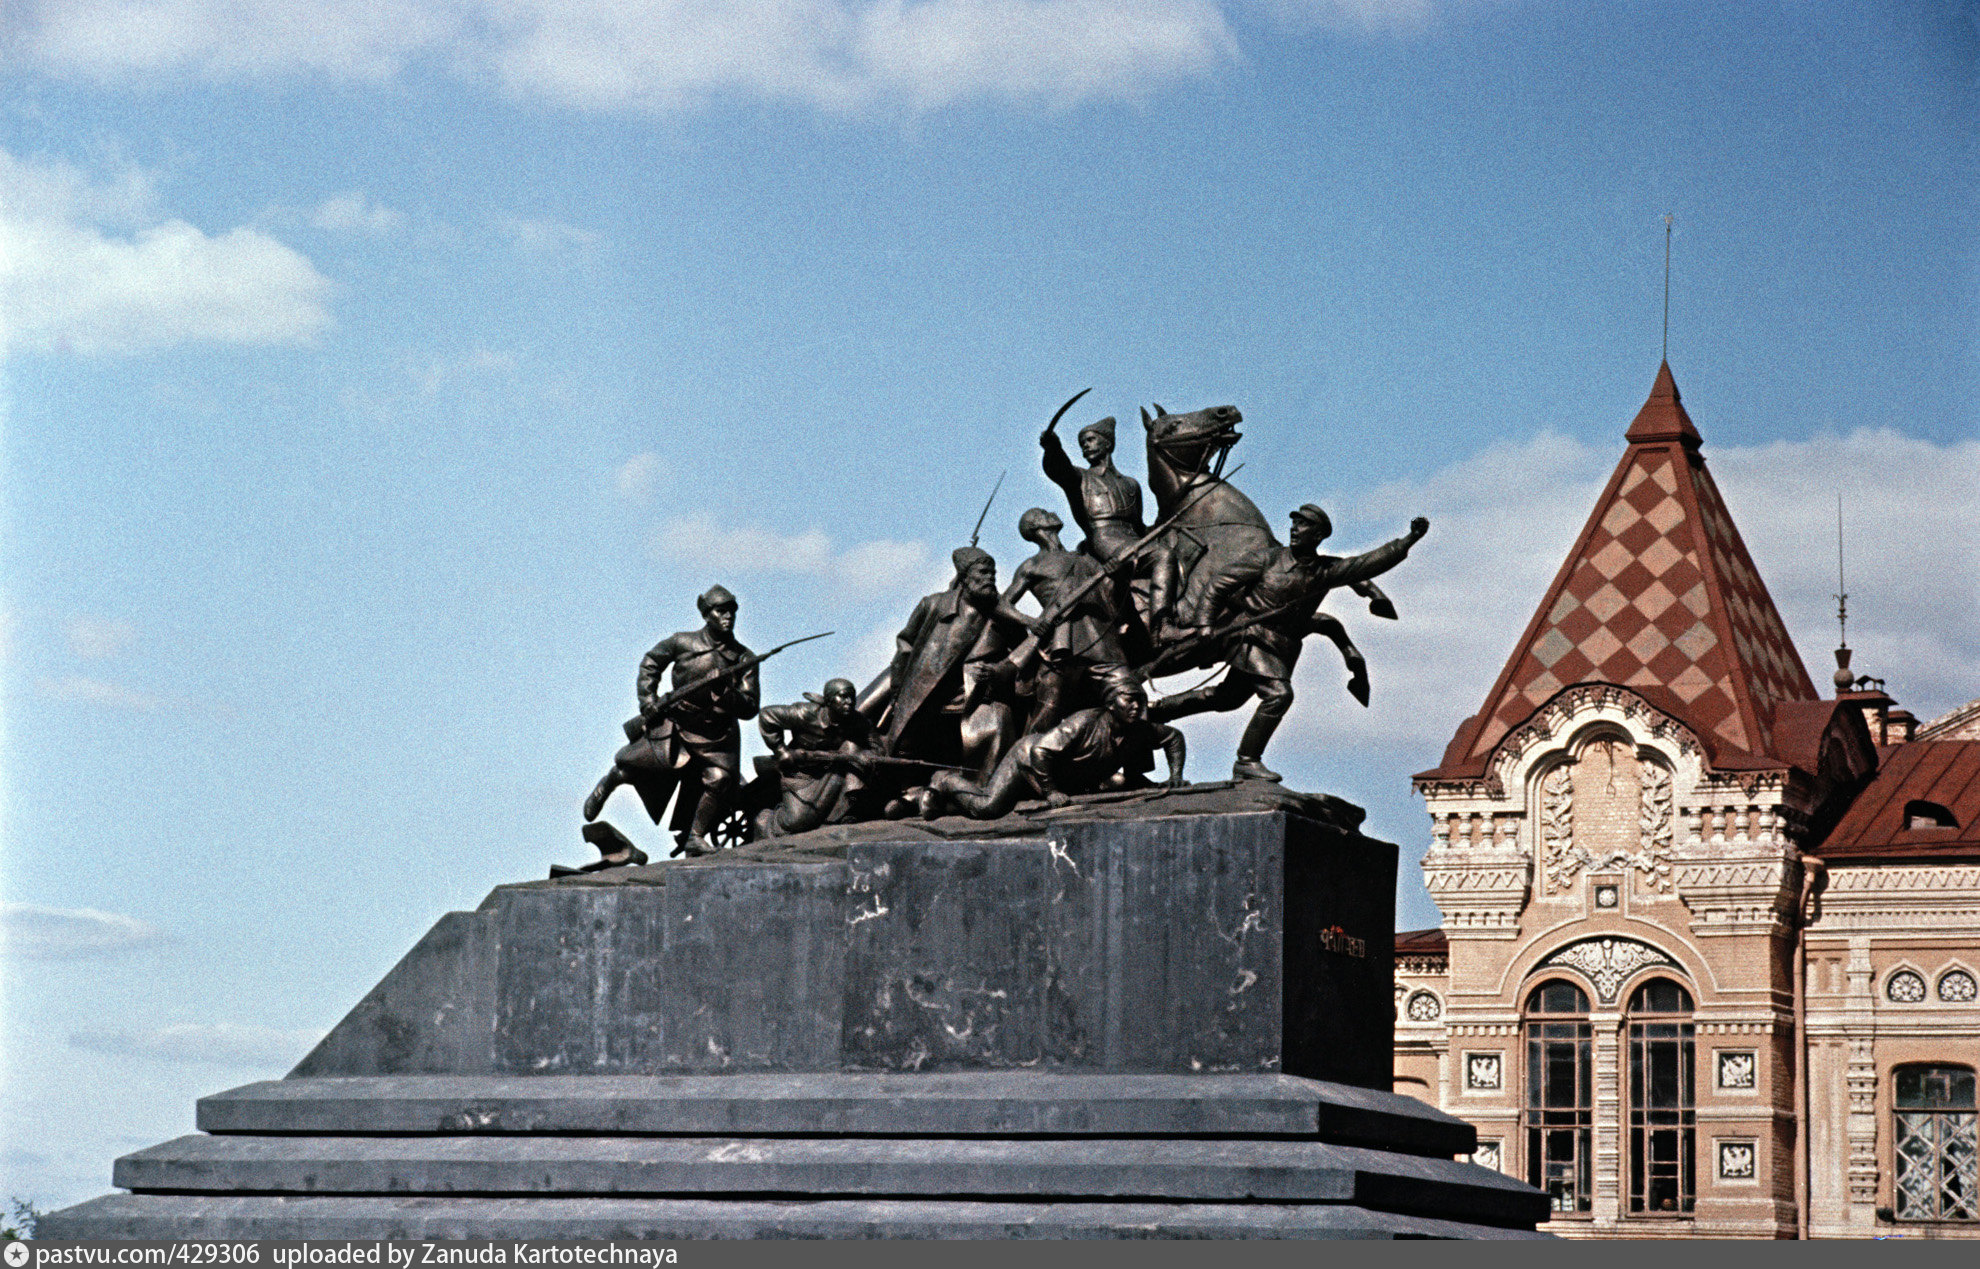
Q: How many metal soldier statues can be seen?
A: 7